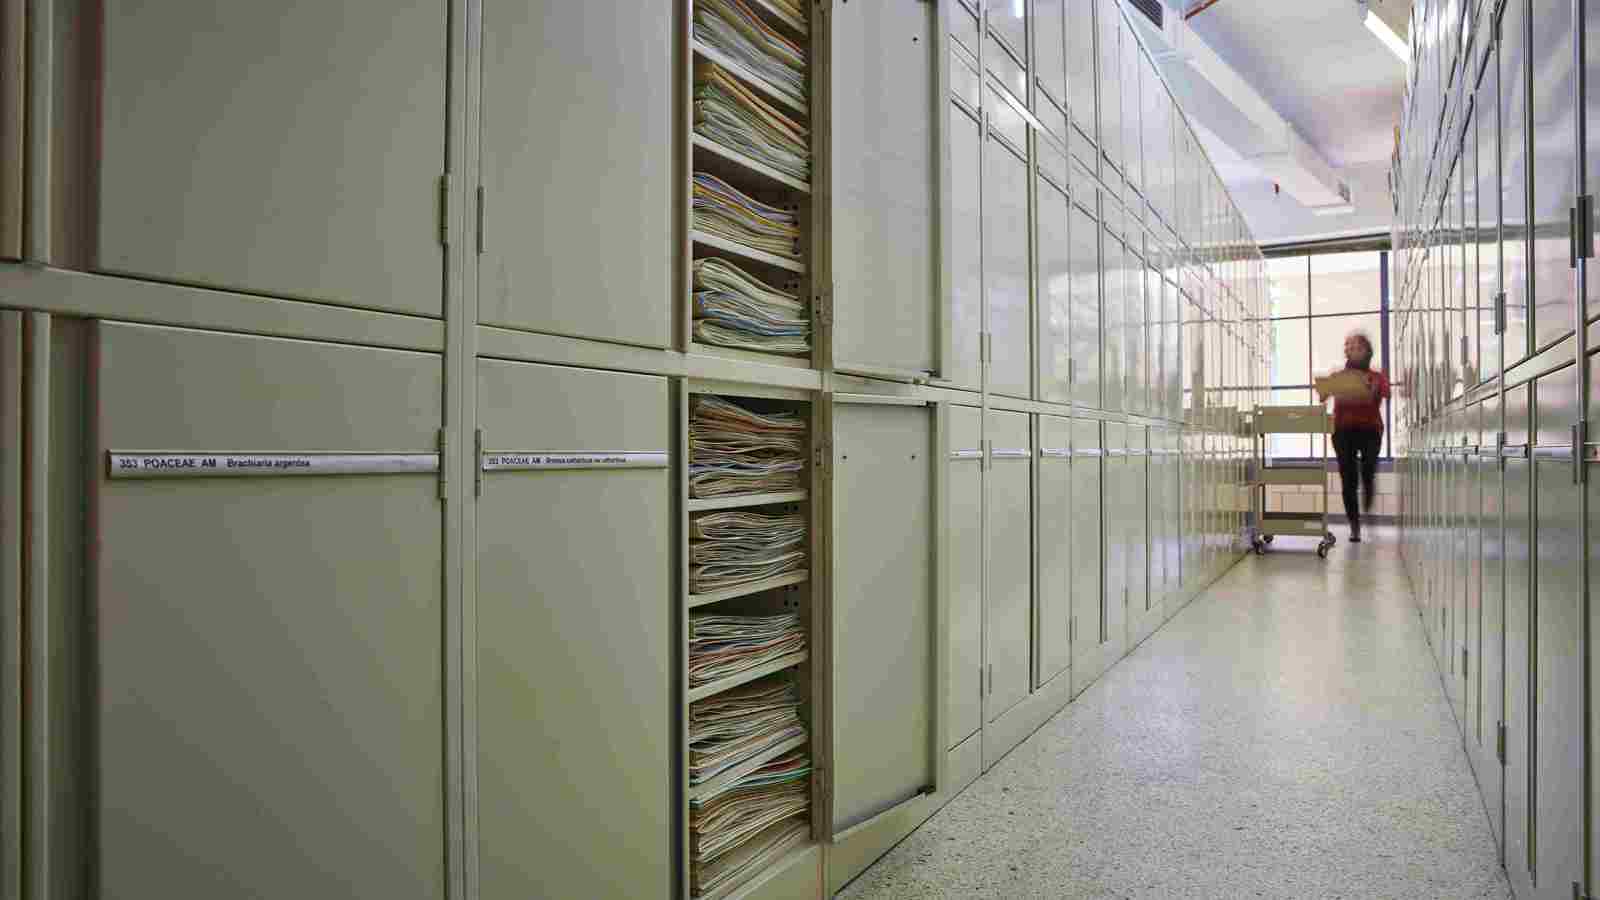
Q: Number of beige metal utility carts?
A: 1